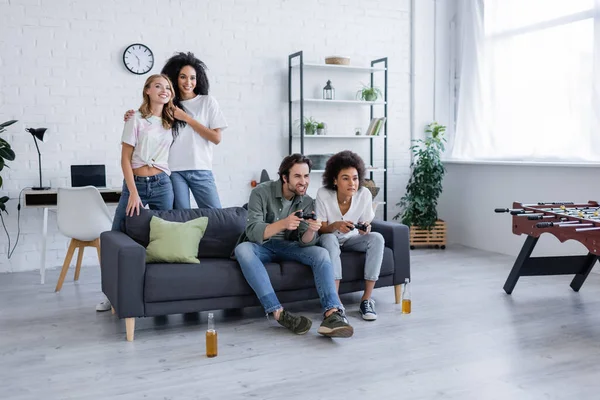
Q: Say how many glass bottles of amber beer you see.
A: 2